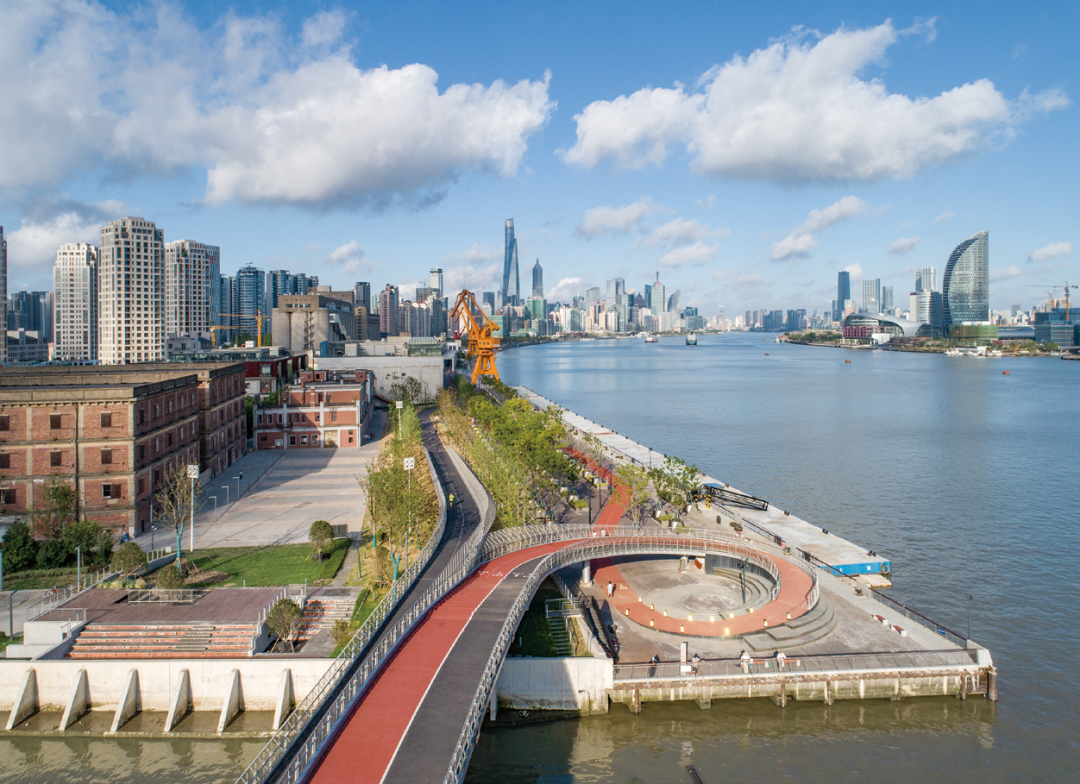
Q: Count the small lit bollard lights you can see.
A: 13